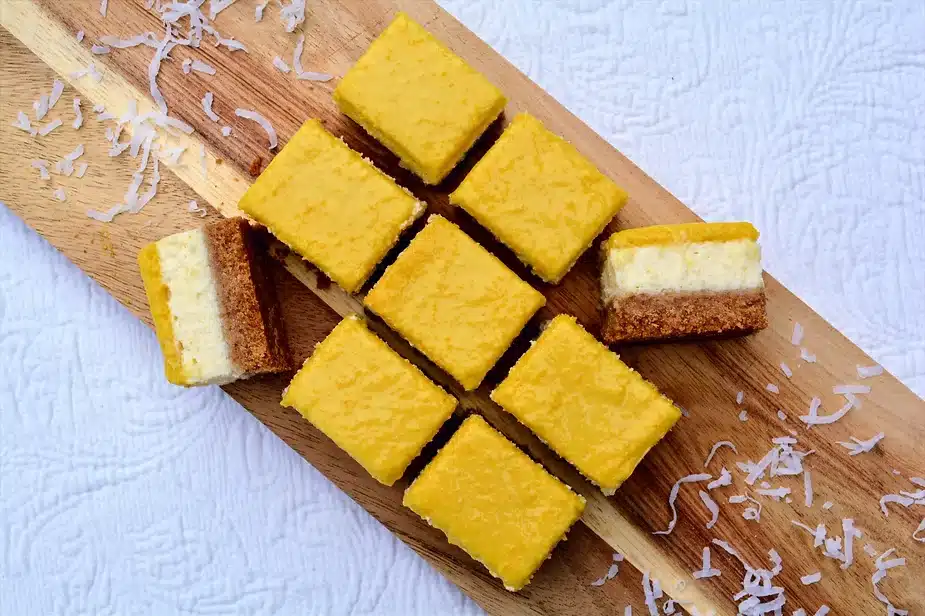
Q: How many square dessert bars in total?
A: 9